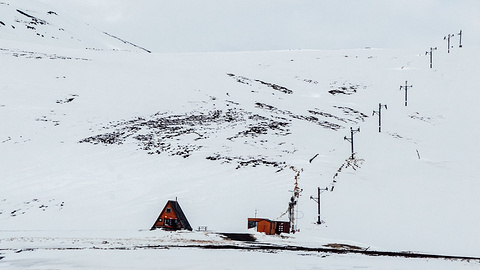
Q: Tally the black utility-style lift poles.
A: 7